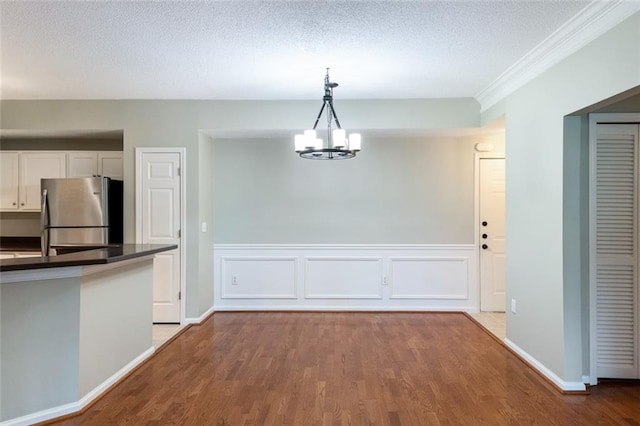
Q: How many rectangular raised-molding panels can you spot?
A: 3